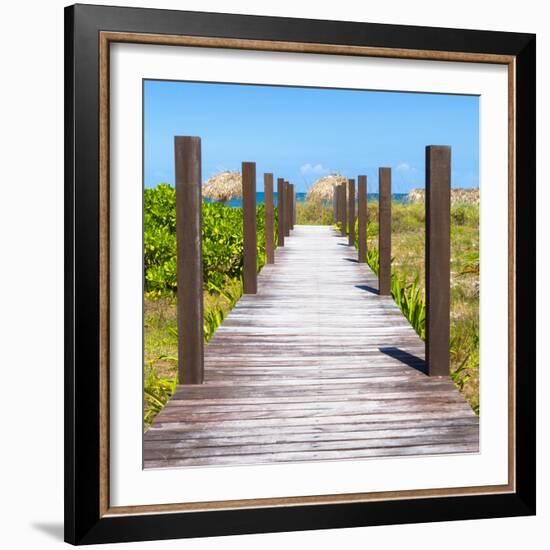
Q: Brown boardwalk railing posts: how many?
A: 12